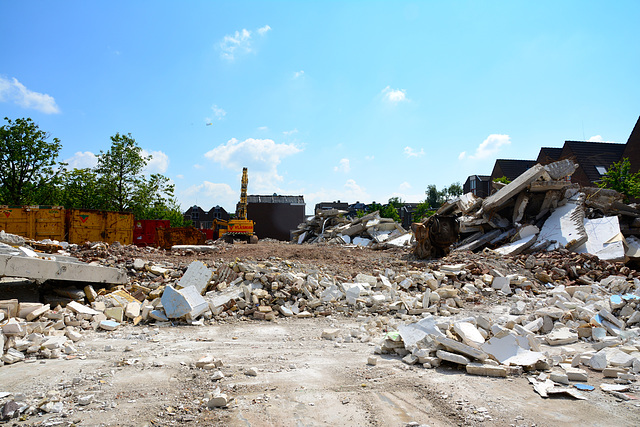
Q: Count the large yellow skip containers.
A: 2